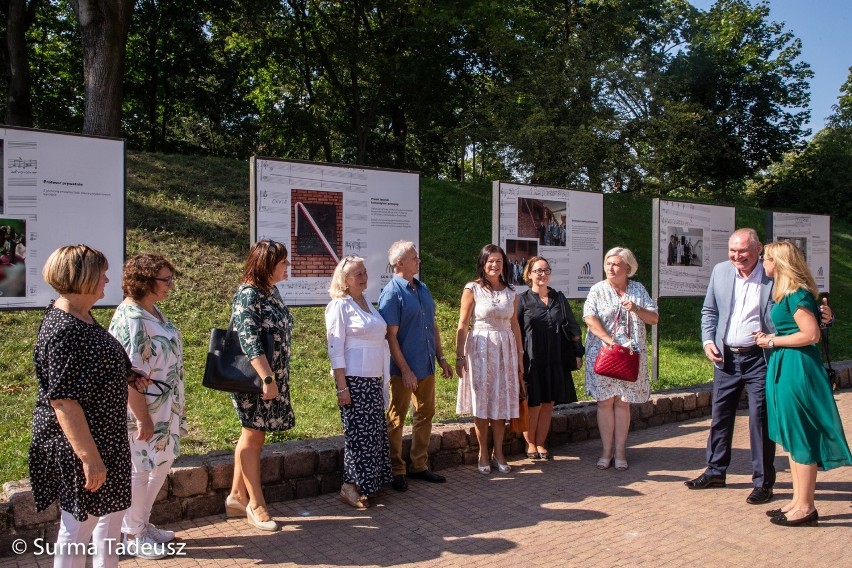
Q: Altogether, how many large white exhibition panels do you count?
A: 5